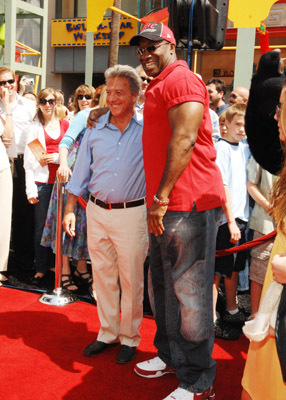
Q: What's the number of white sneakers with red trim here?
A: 2